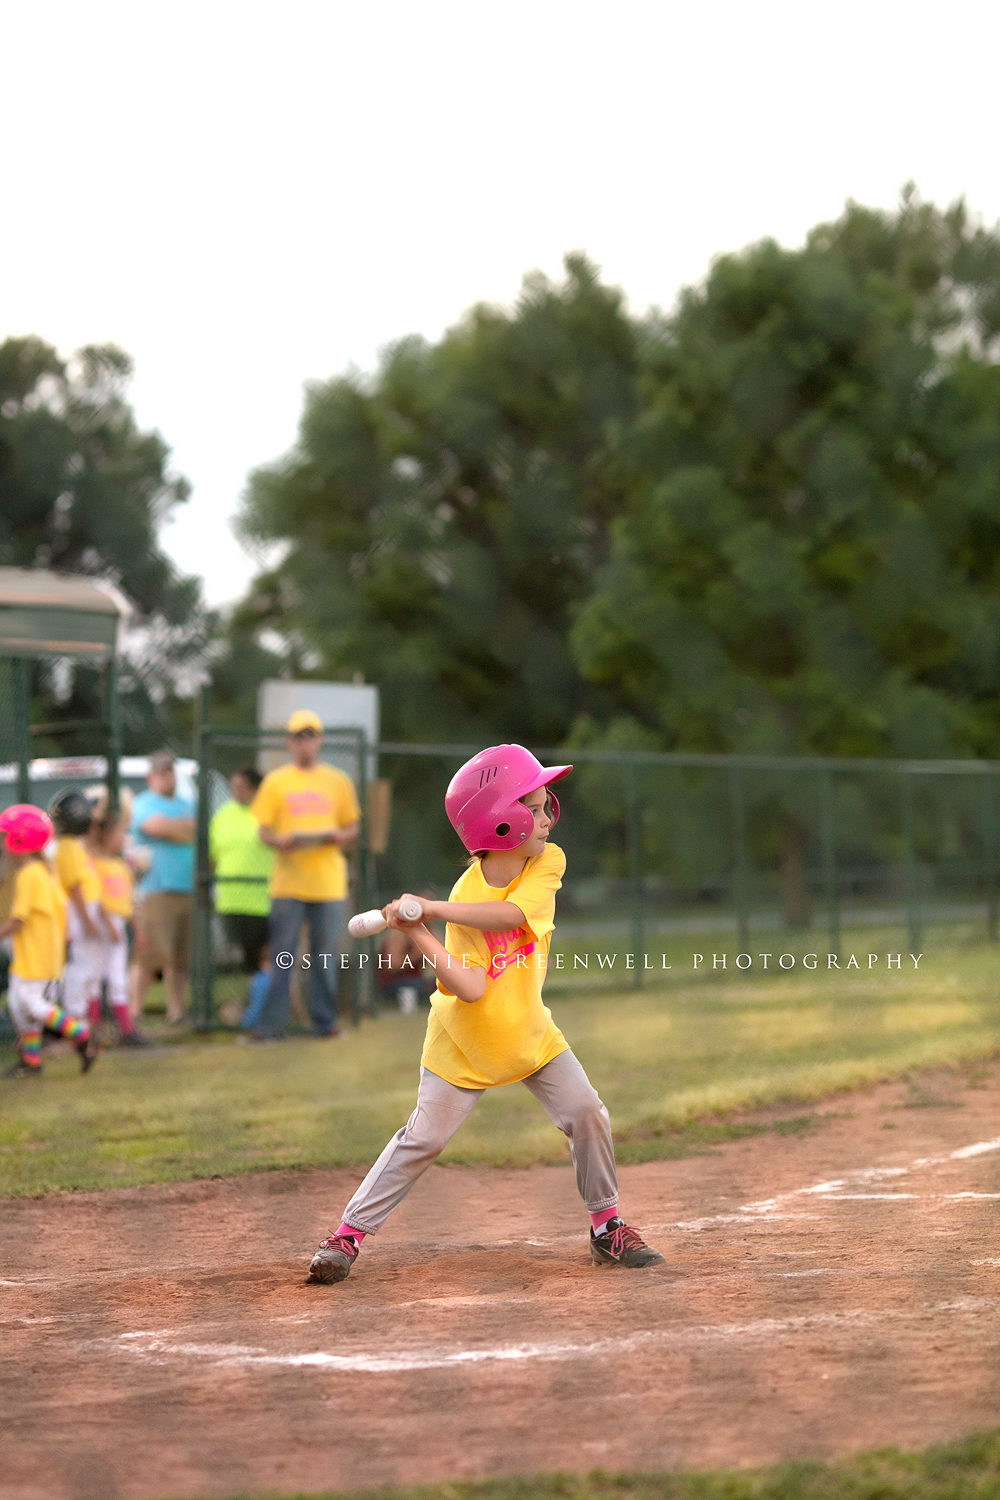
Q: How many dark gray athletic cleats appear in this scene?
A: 2